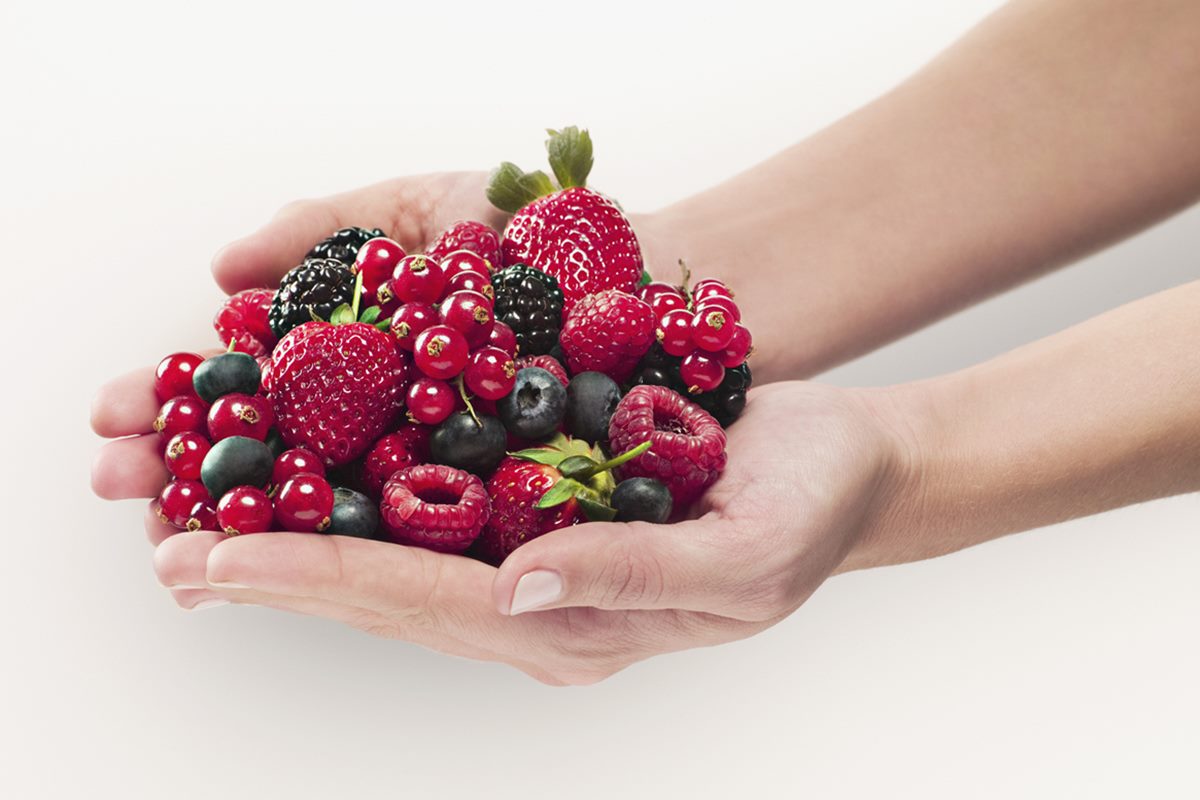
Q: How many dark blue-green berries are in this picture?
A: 7